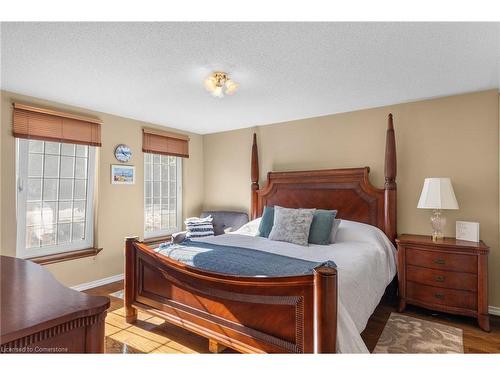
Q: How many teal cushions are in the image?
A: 2